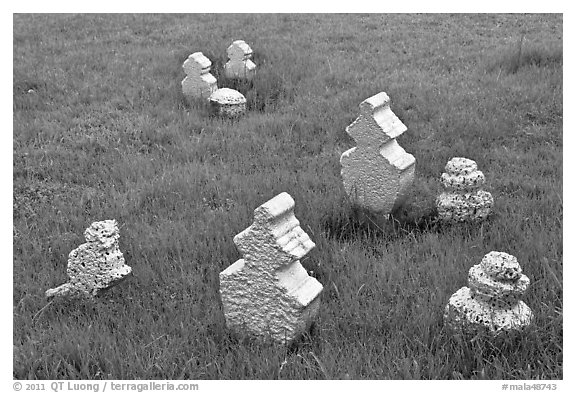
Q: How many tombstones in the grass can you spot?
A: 8